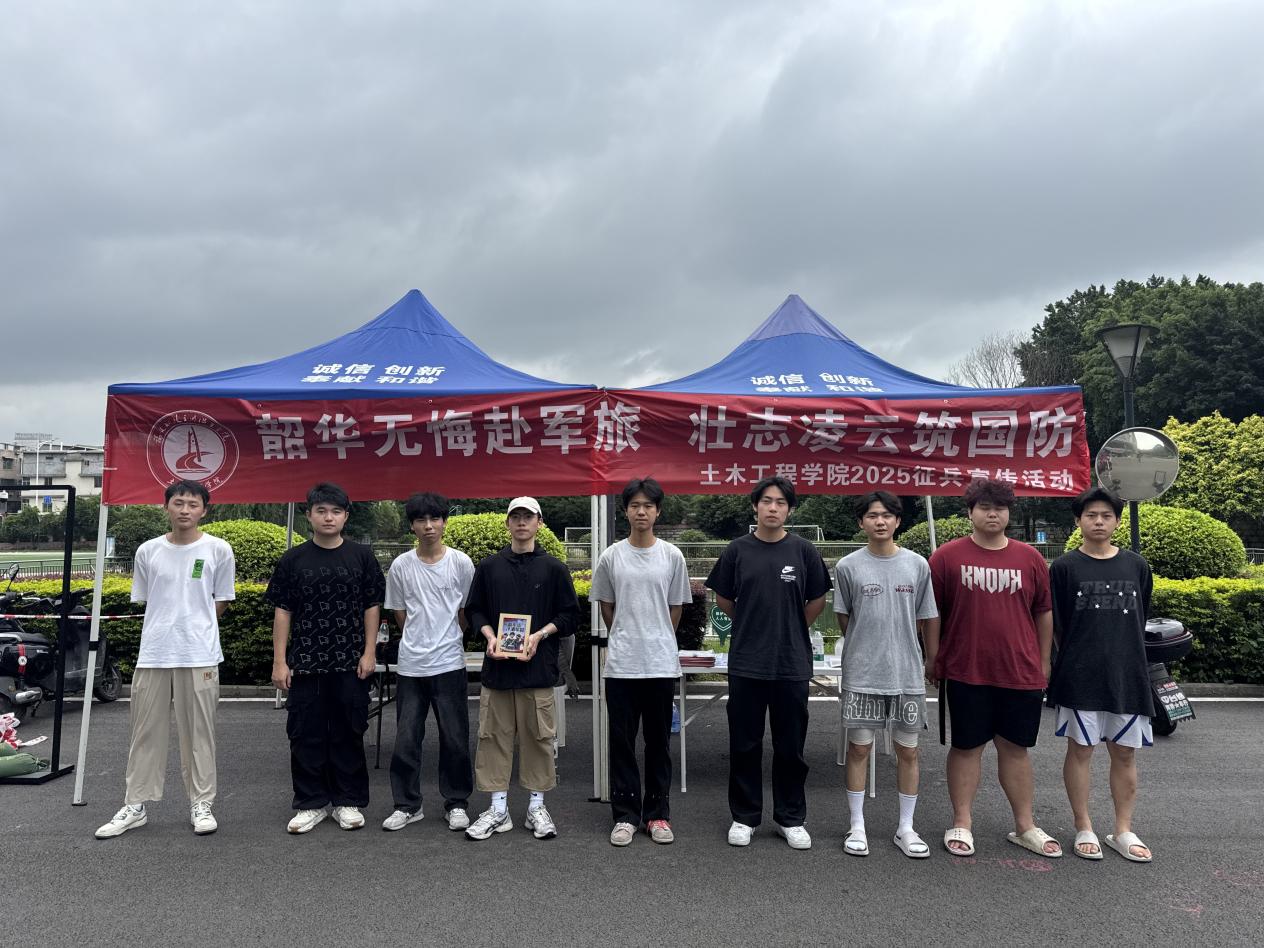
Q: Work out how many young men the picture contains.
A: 9